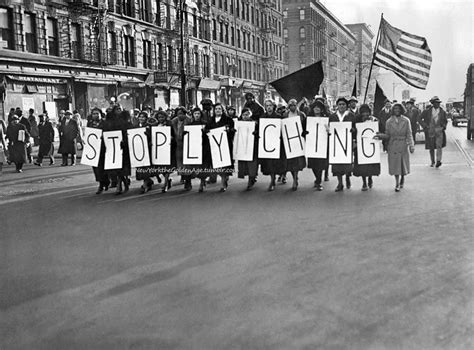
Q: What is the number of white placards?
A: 12